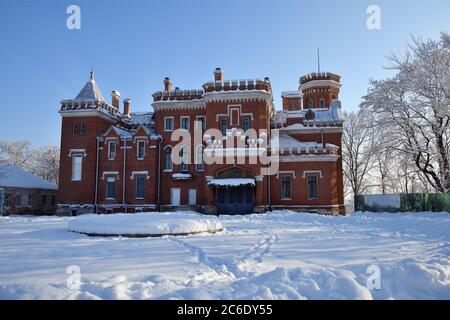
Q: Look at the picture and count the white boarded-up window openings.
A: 3